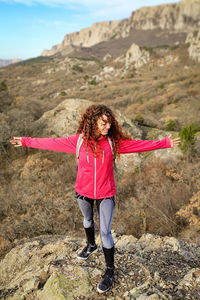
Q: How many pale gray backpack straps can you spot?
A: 2